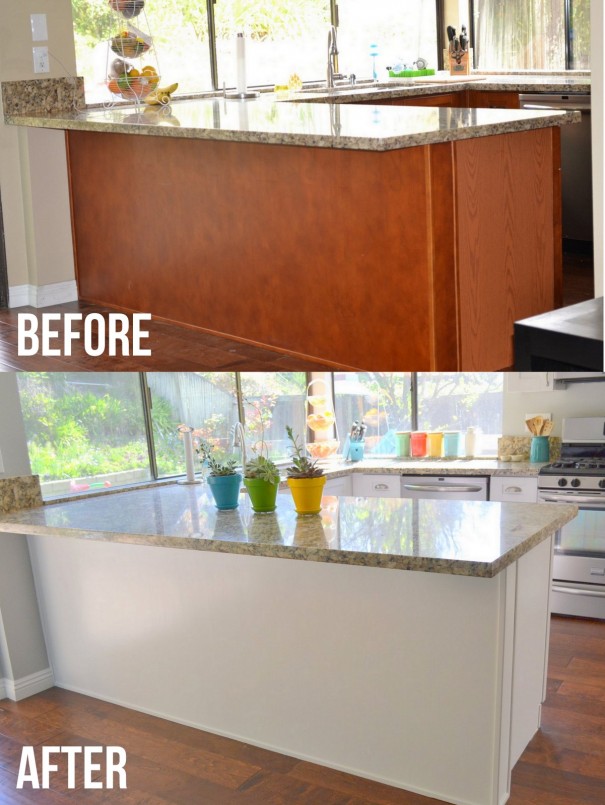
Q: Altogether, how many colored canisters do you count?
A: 4